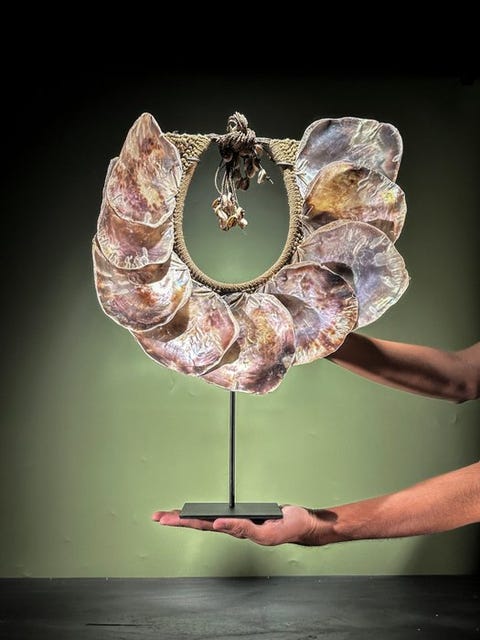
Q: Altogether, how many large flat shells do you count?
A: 9